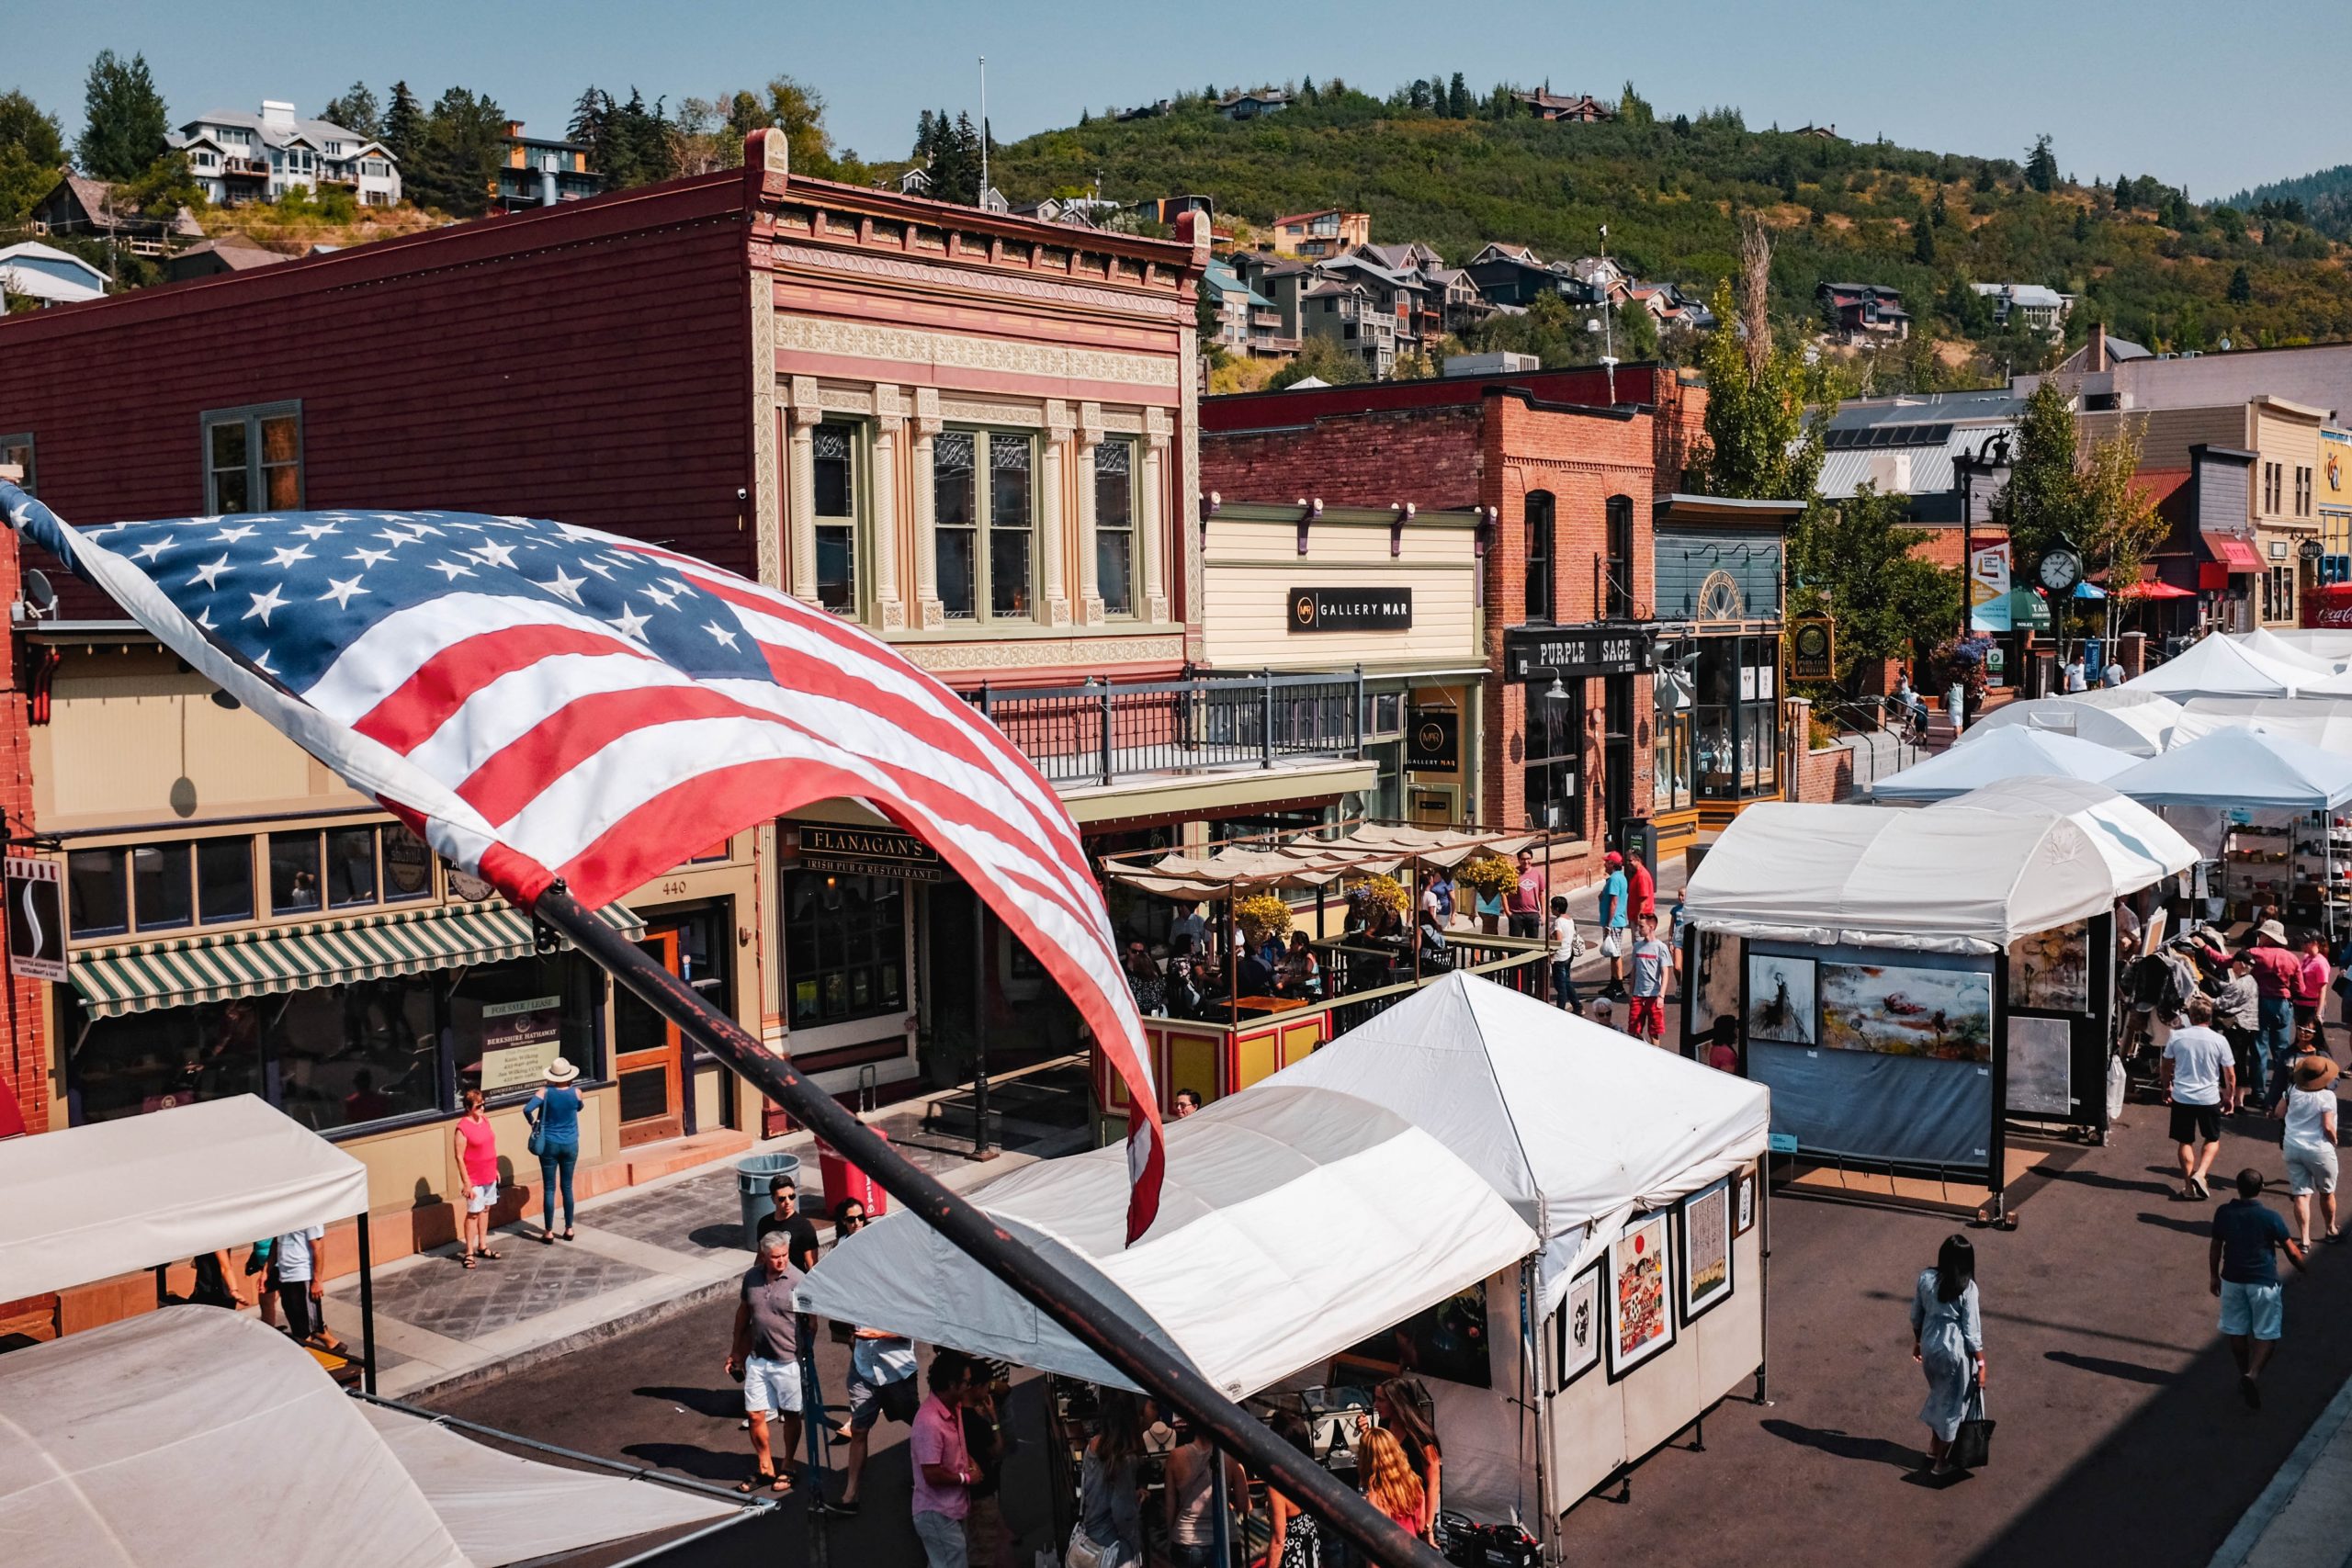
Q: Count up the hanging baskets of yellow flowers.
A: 3